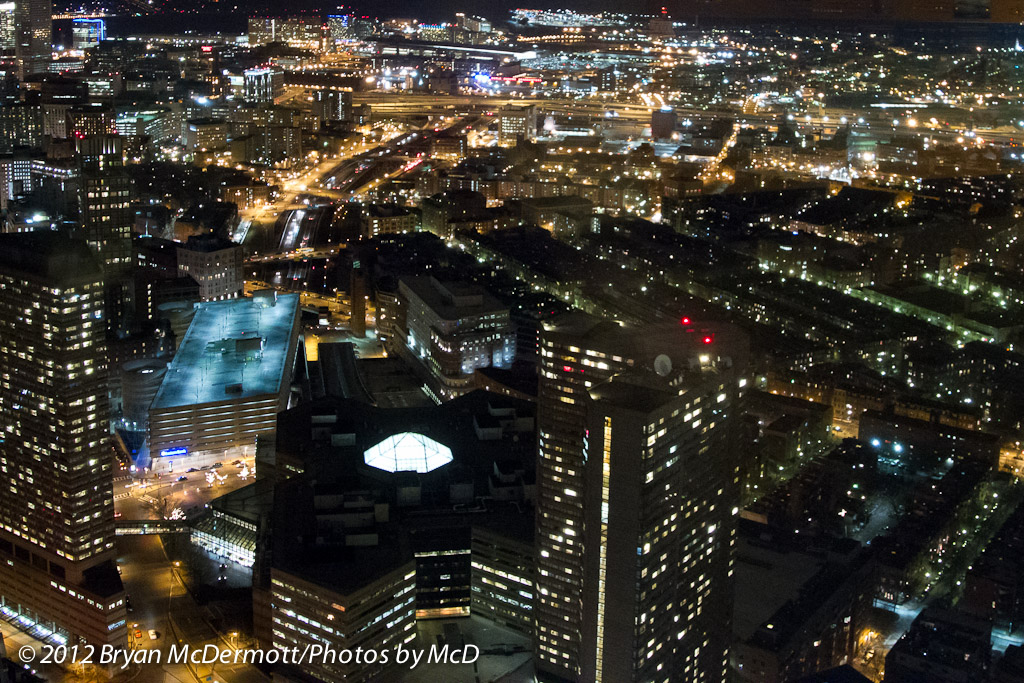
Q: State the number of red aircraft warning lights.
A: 2